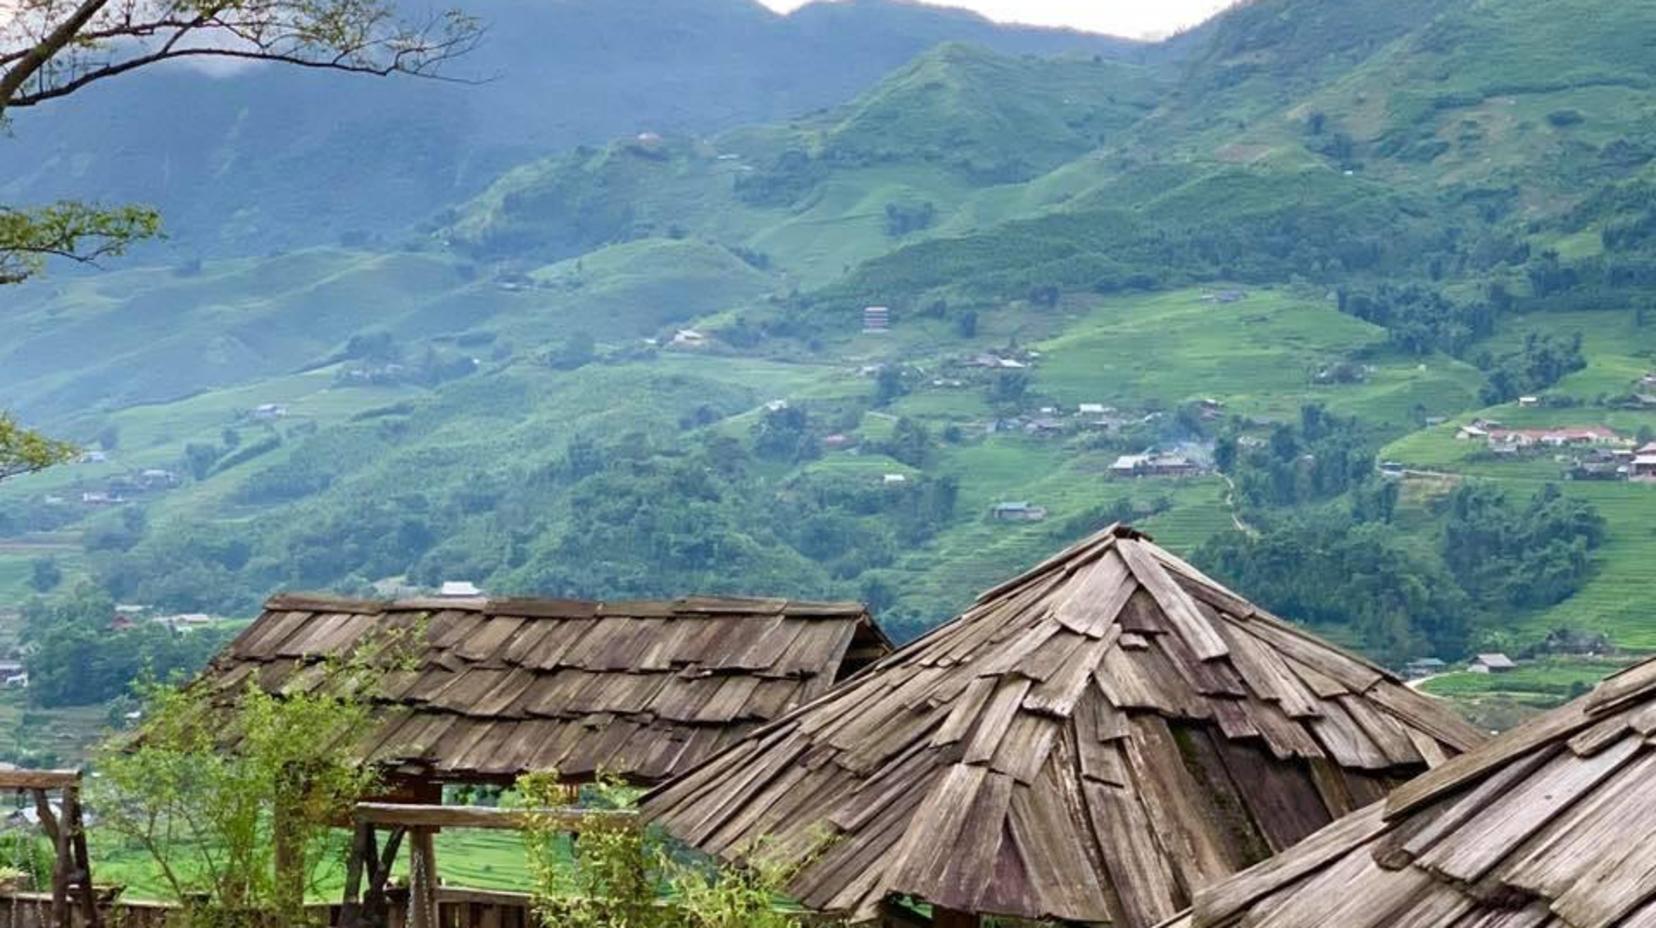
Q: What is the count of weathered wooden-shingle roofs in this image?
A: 3